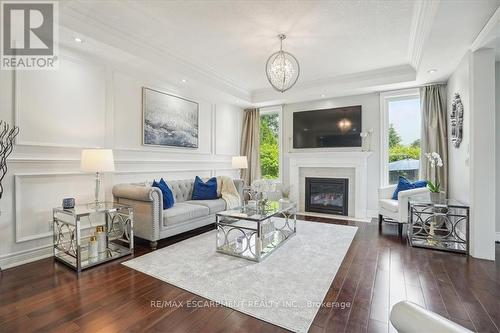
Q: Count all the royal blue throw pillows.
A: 3